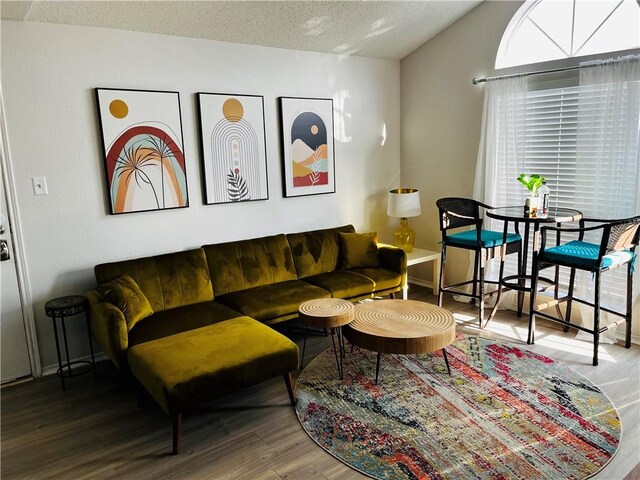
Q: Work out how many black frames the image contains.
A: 3